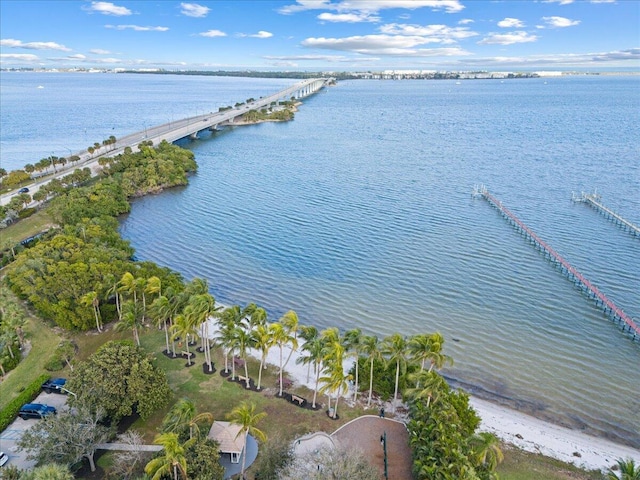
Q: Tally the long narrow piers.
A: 2